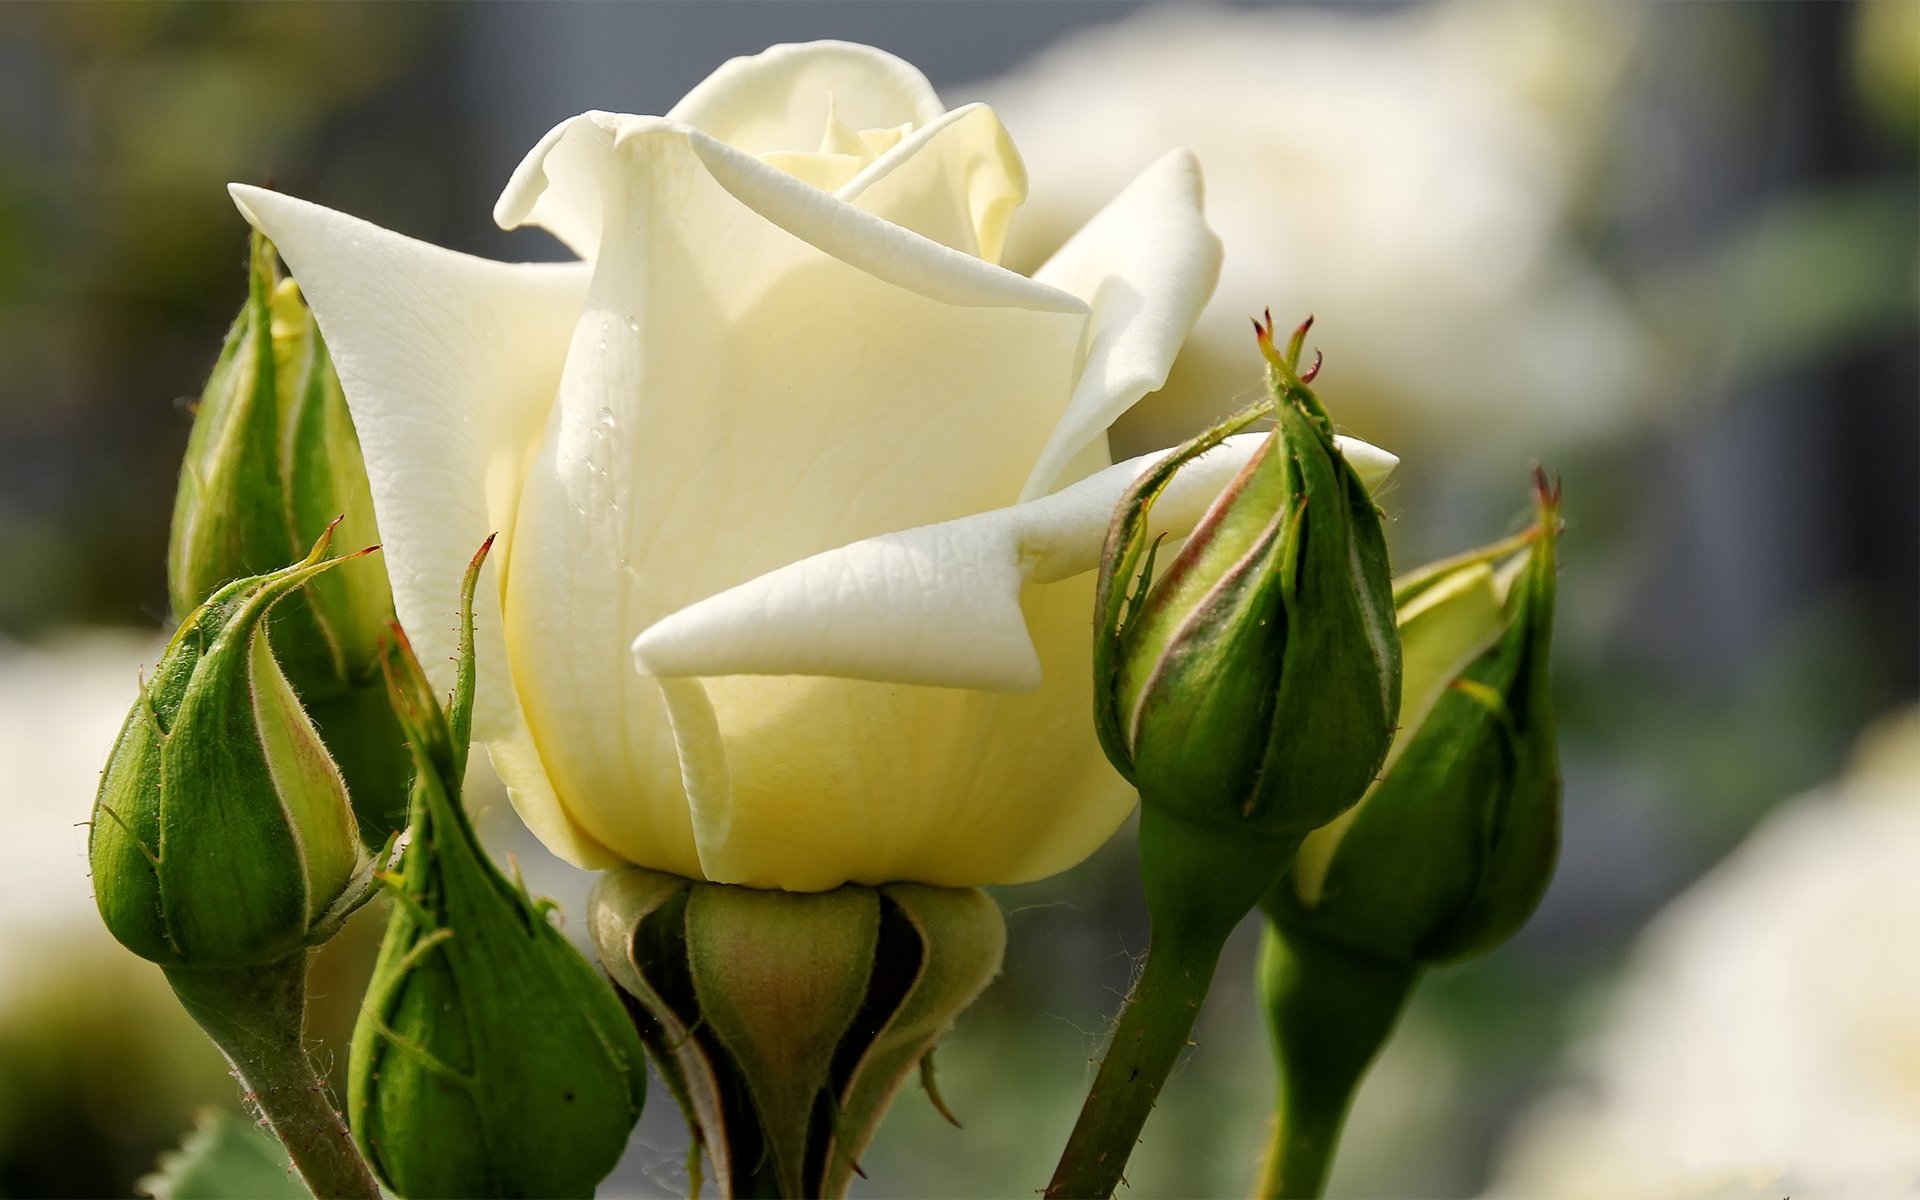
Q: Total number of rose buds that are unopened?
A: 5